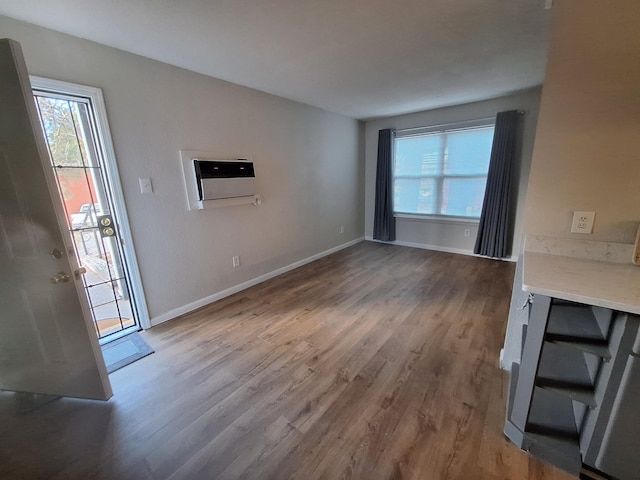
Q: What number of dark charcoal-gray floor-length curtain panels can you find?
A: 2